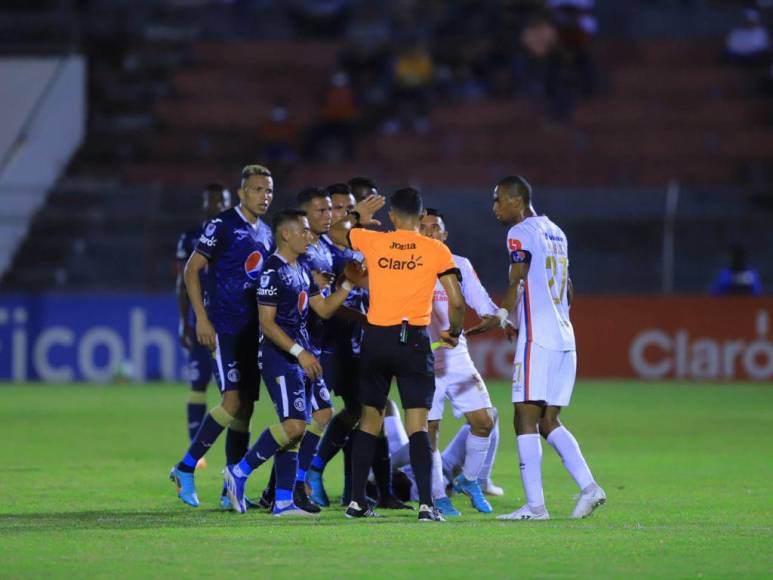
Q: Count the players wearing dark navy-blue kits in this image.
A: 6